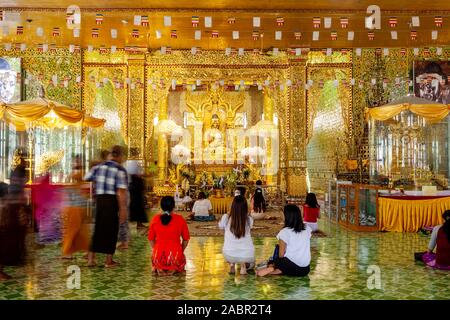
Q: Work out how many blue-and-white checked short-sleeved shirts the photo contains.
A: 1